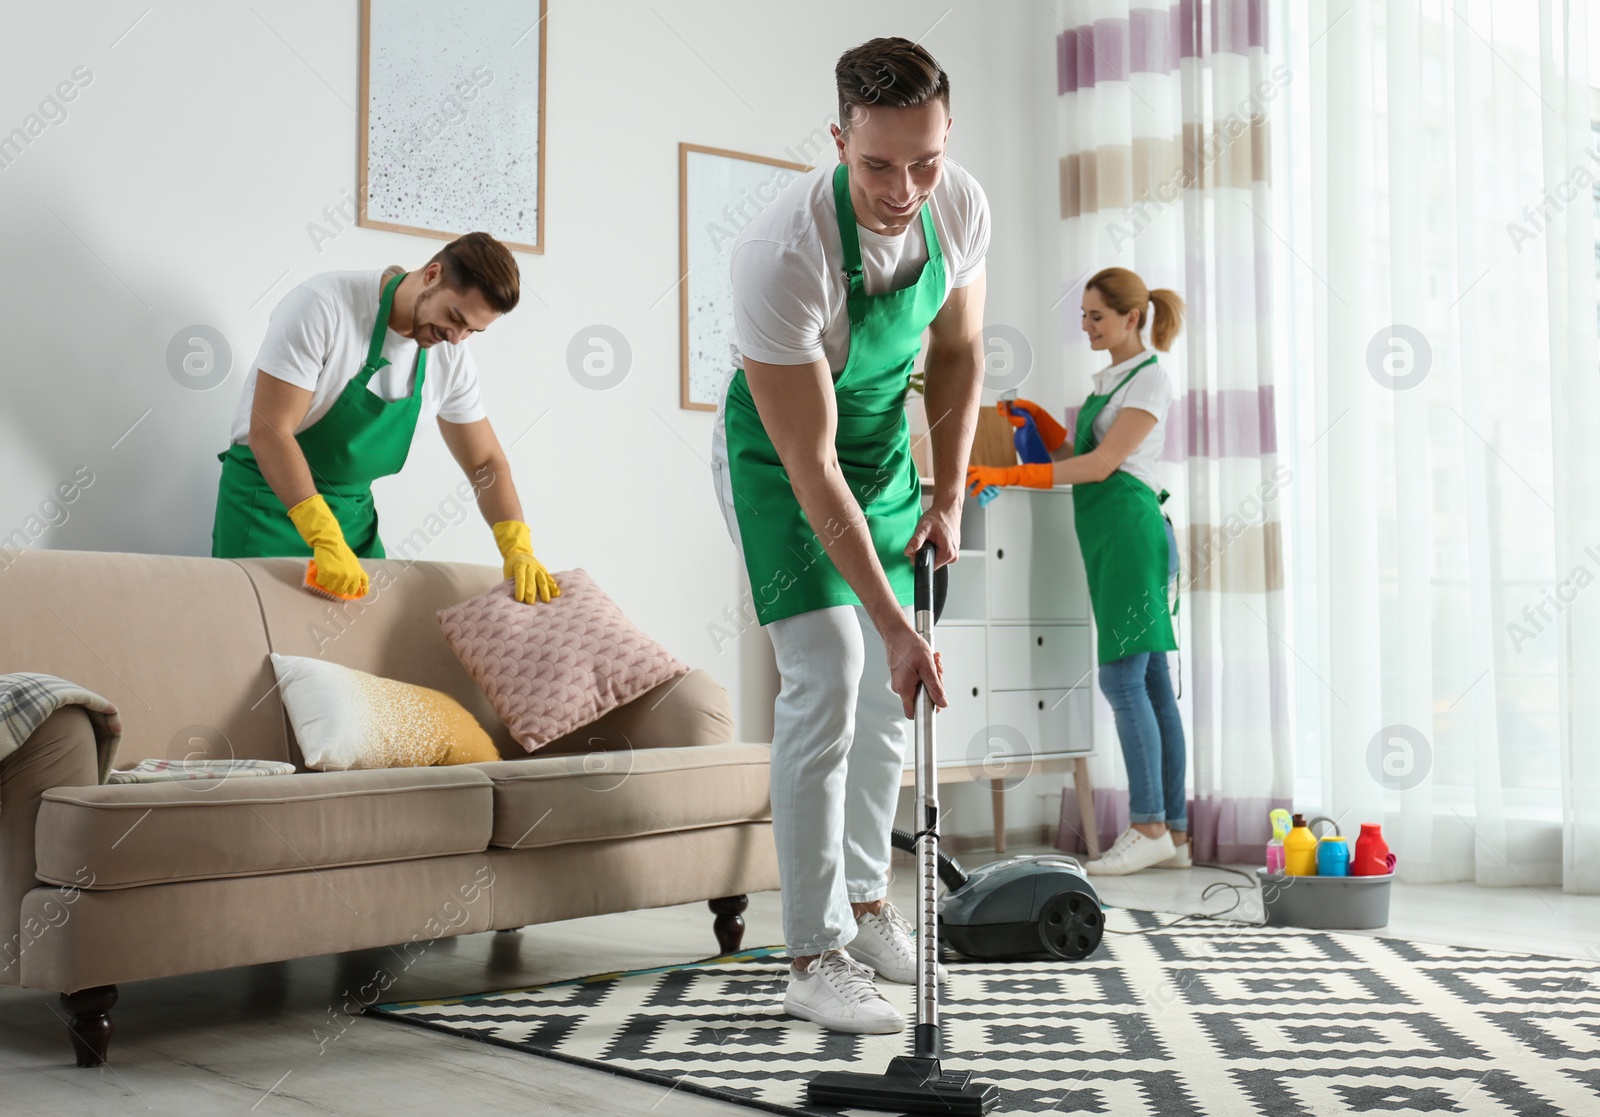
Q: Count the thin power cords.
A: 1